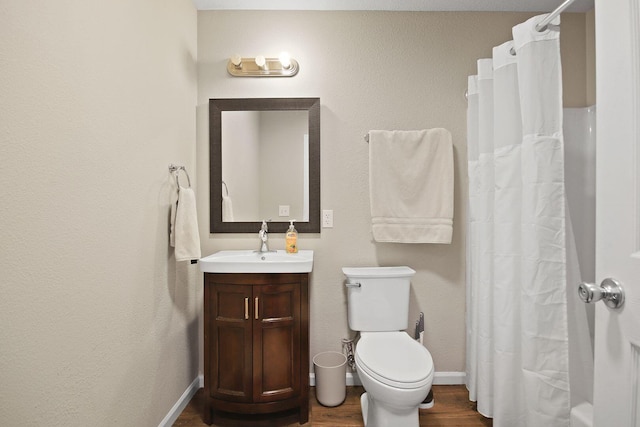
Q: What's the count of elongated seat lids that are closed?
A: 1